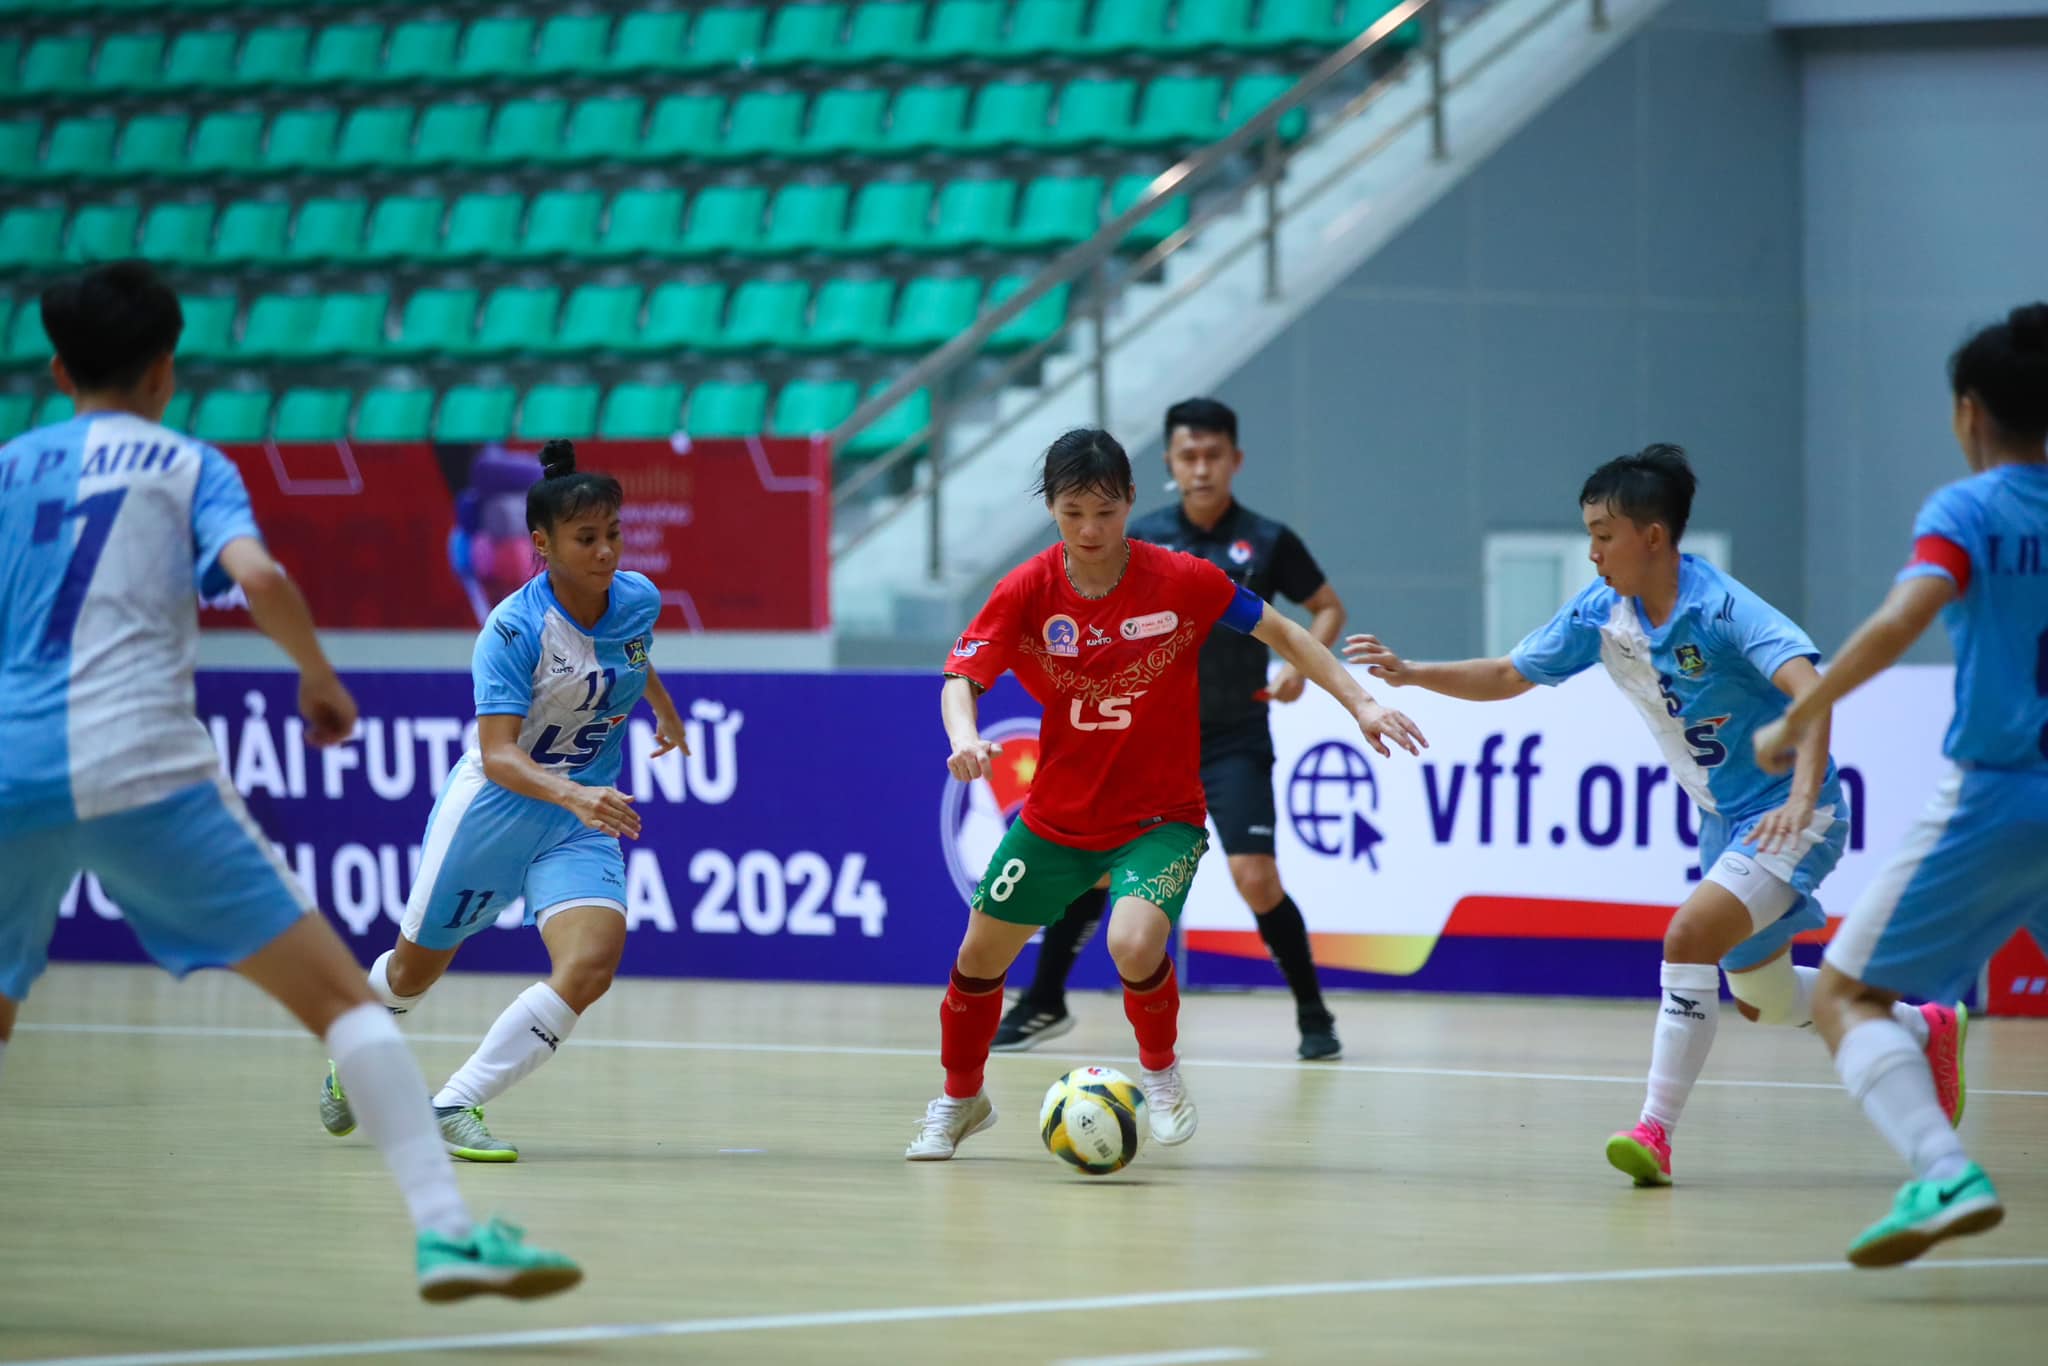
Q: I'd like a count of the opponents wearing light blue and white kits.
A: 4